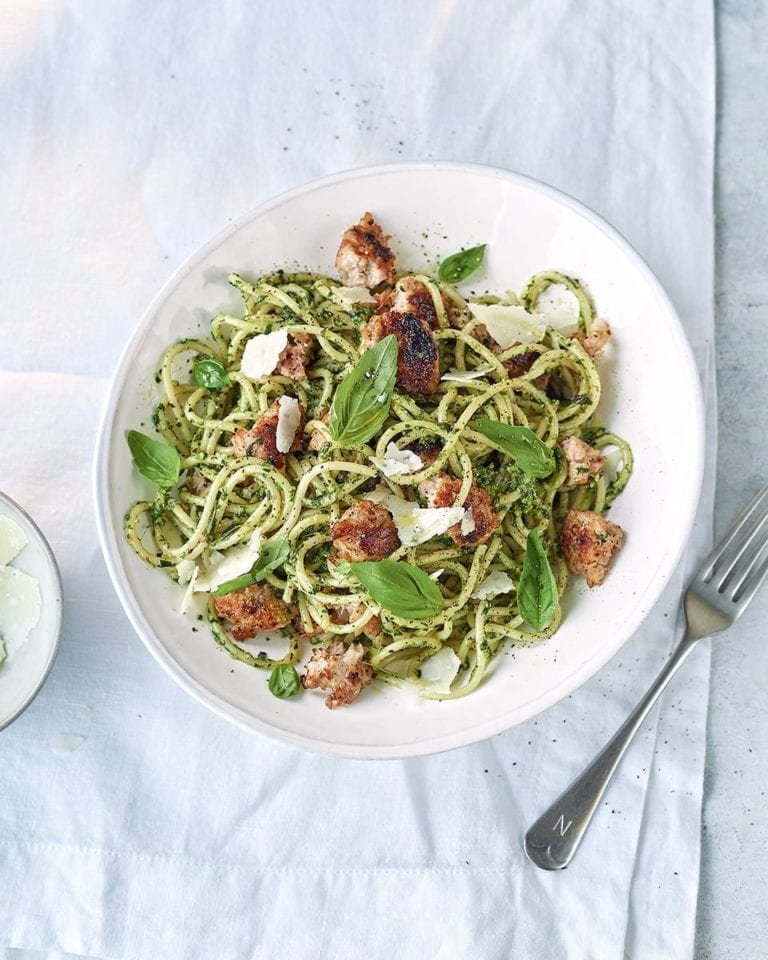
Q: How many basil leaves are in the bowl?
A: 9